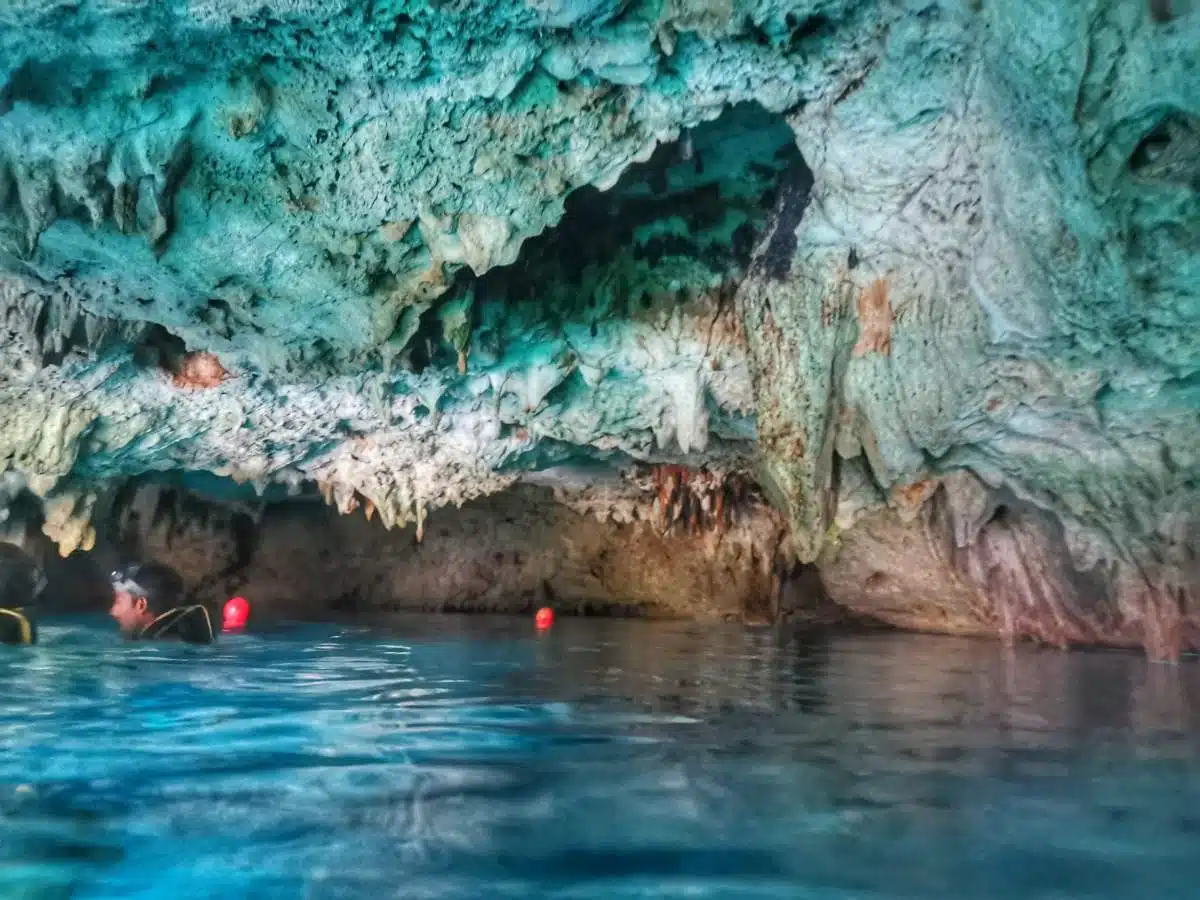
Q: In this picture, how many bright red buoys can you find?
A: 2